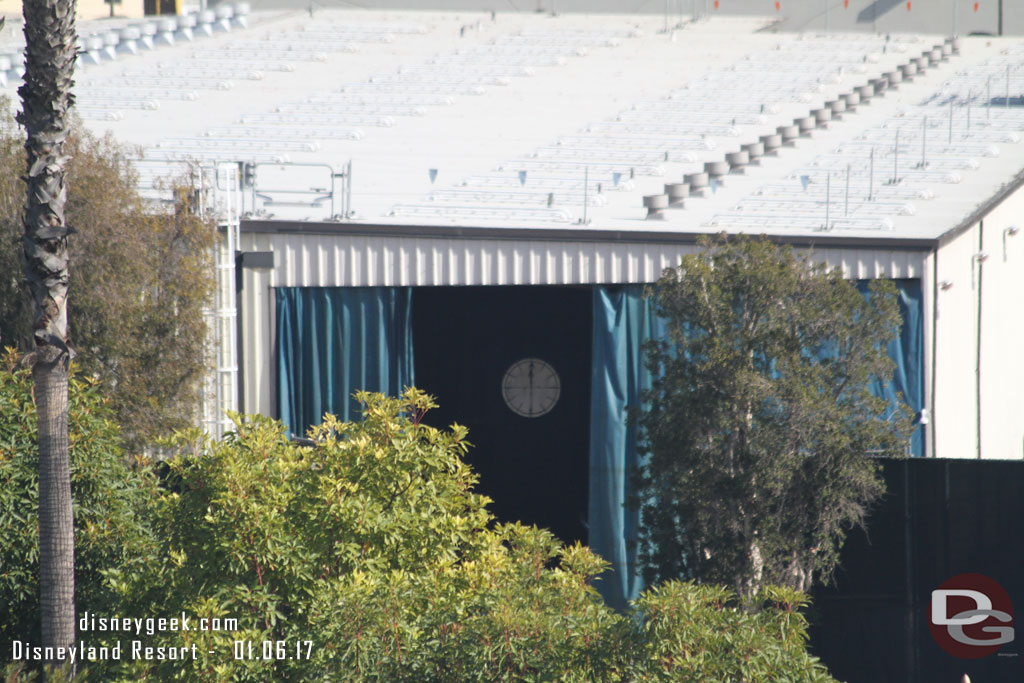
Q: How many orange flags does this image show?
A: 5